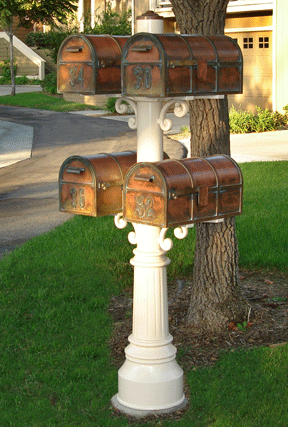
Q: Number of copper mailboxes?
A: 4